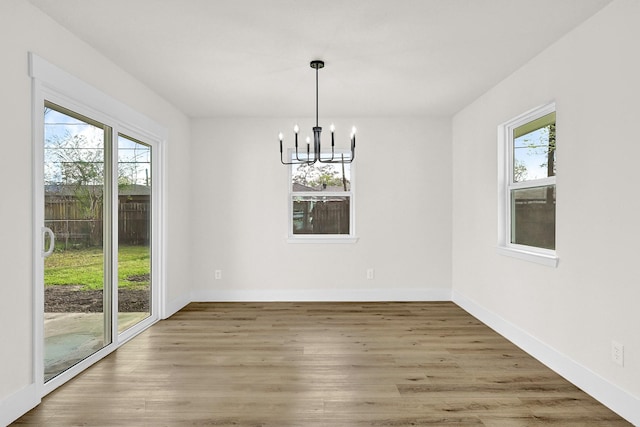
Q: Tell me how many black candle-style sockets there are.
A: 6